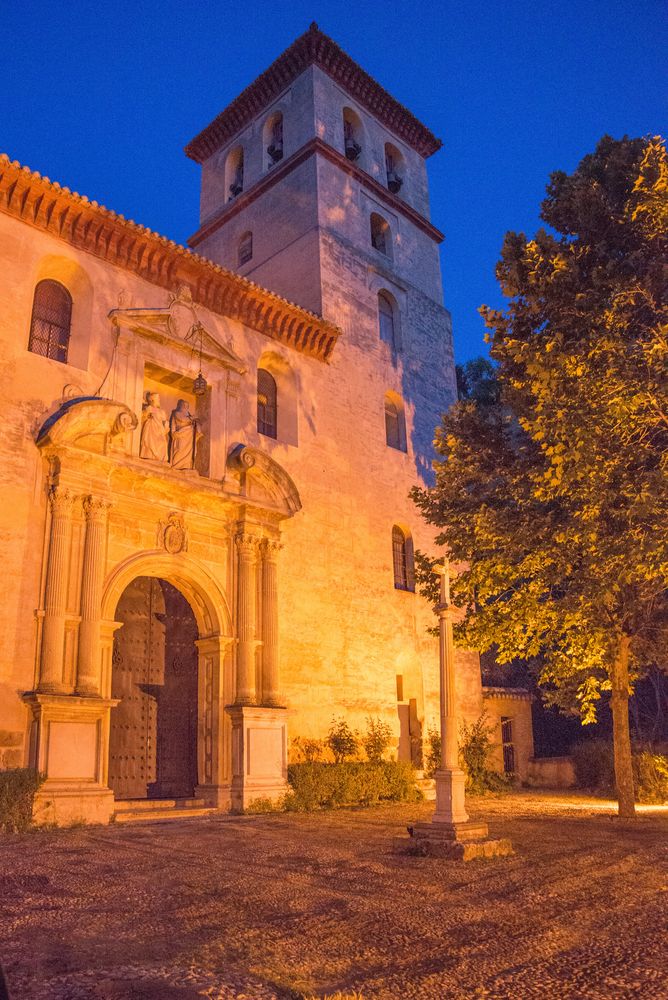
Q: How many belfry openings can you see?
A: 4